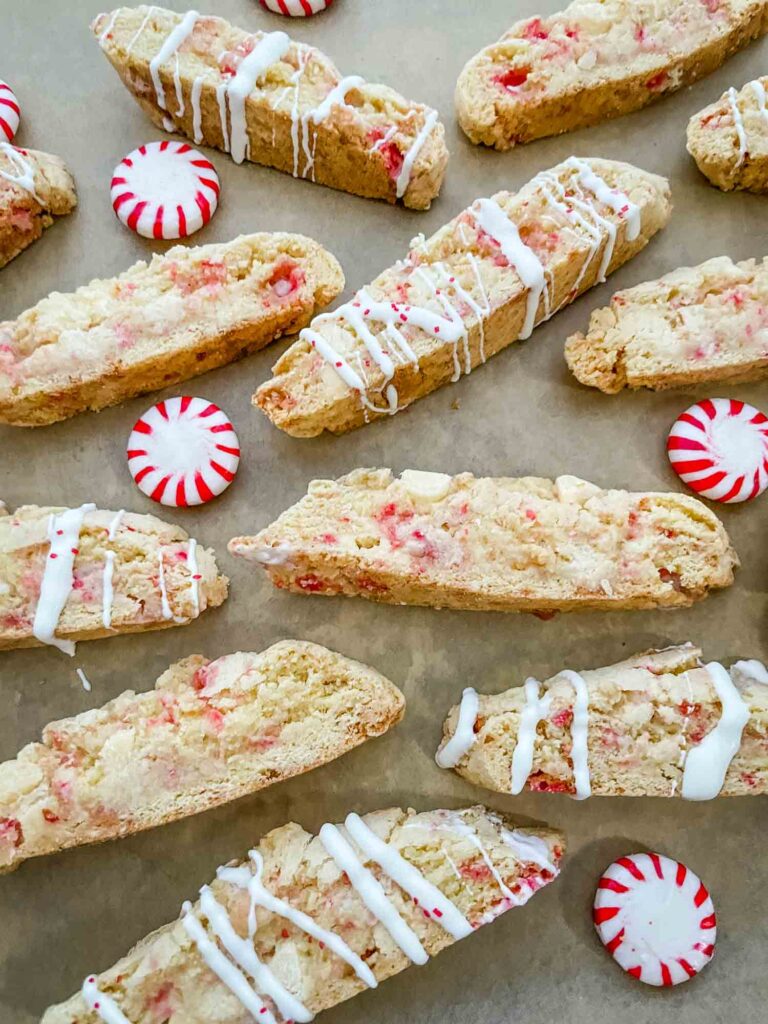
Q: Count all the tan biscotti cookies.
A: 12